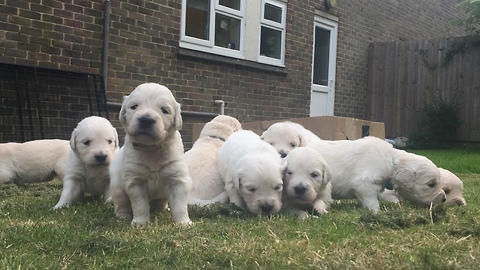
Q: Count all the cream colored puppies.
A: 9